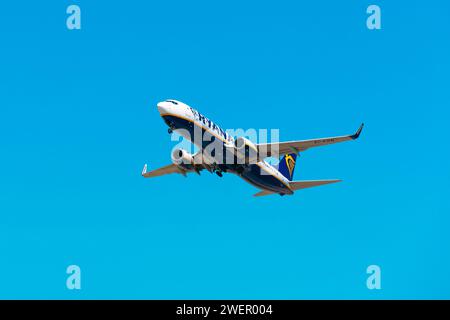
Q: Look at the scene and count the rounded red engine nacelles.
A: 0